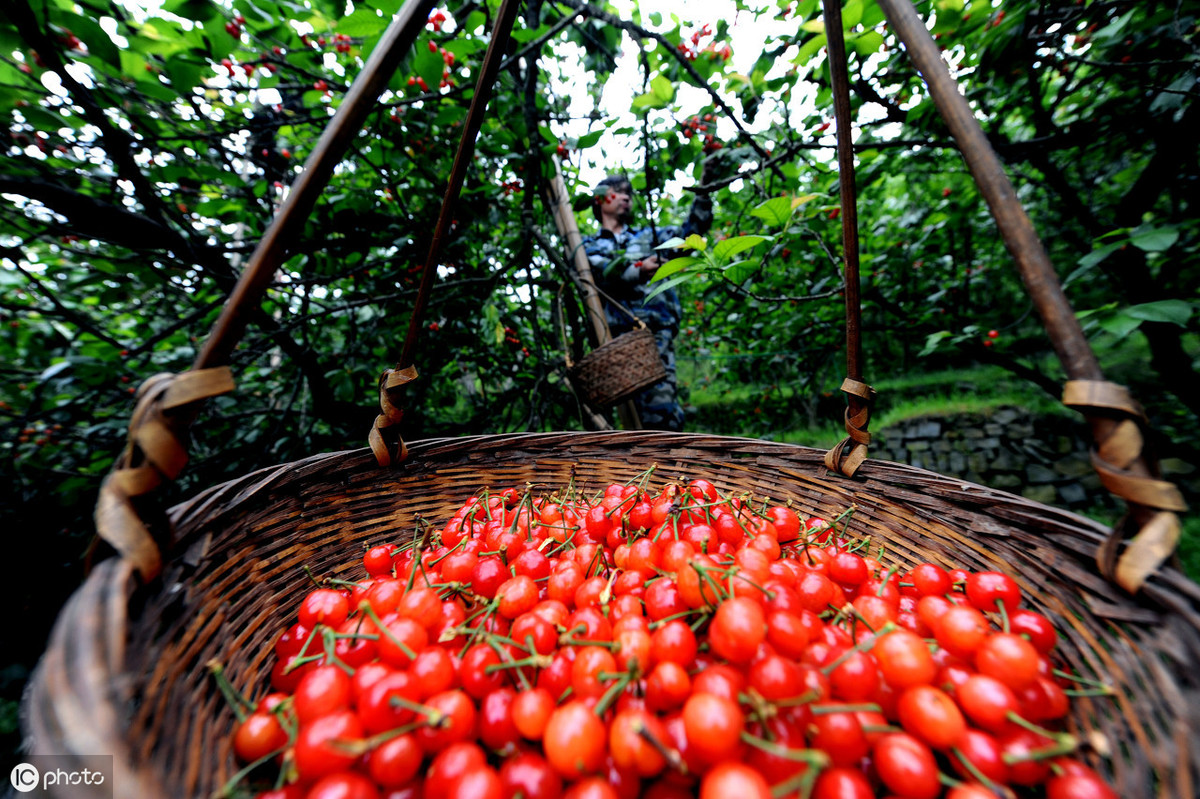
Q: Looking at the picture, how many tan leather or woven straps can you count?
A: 4